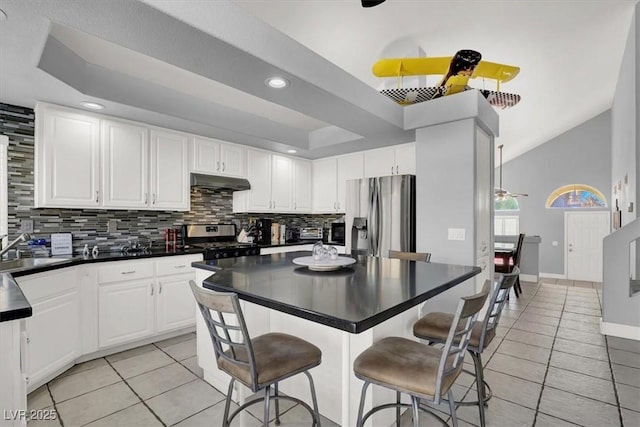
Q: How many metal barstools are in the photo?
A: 4